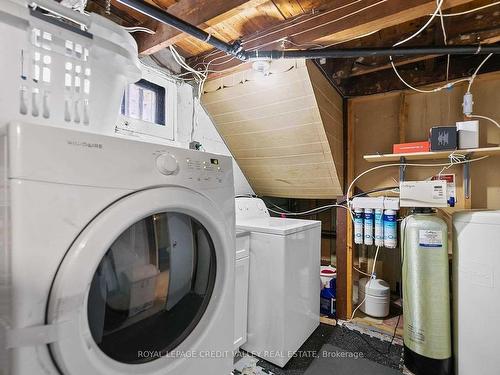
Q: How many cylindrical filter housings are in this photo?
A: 4